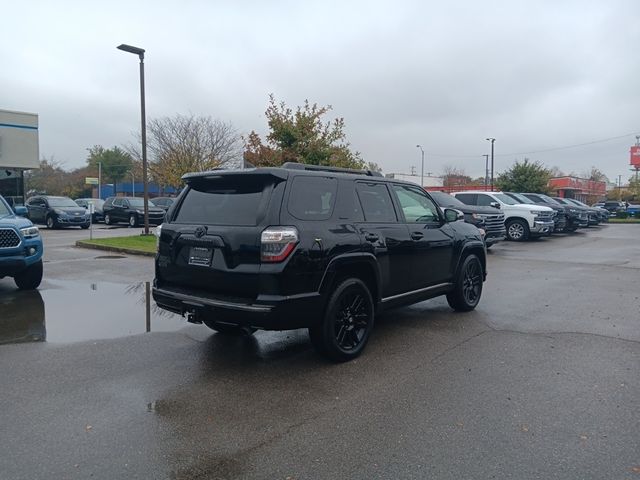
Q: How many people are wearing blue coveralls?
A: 0